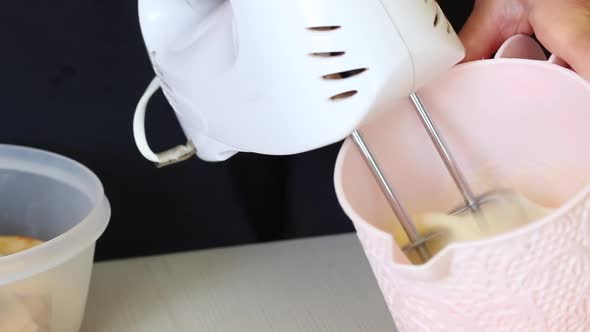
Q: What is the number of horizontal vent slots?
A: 4